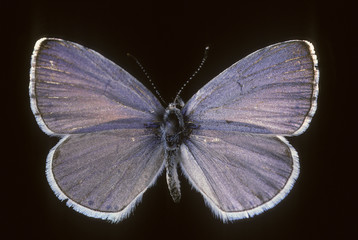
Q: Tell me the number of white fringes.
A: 4